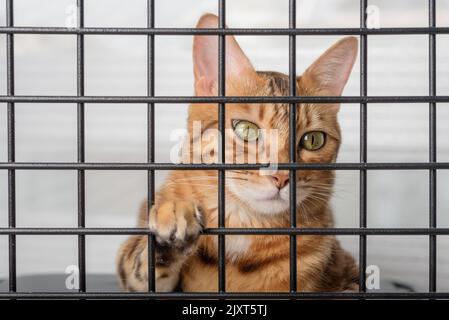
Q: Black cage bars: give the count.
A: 12